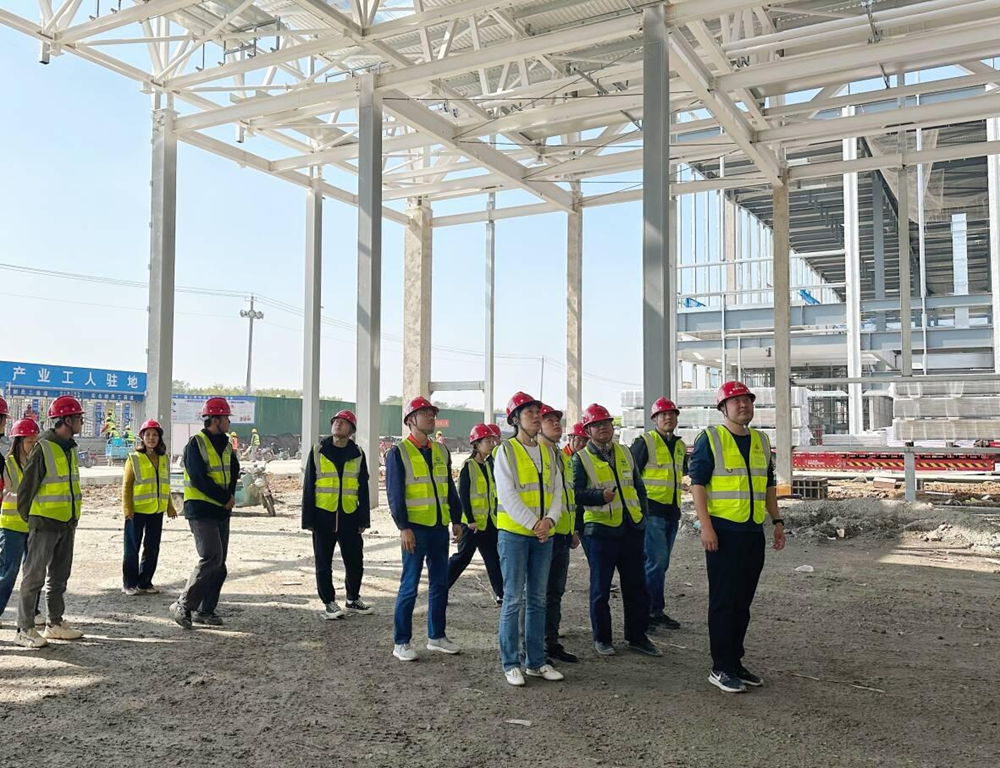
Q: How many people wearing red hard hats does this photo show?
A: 15